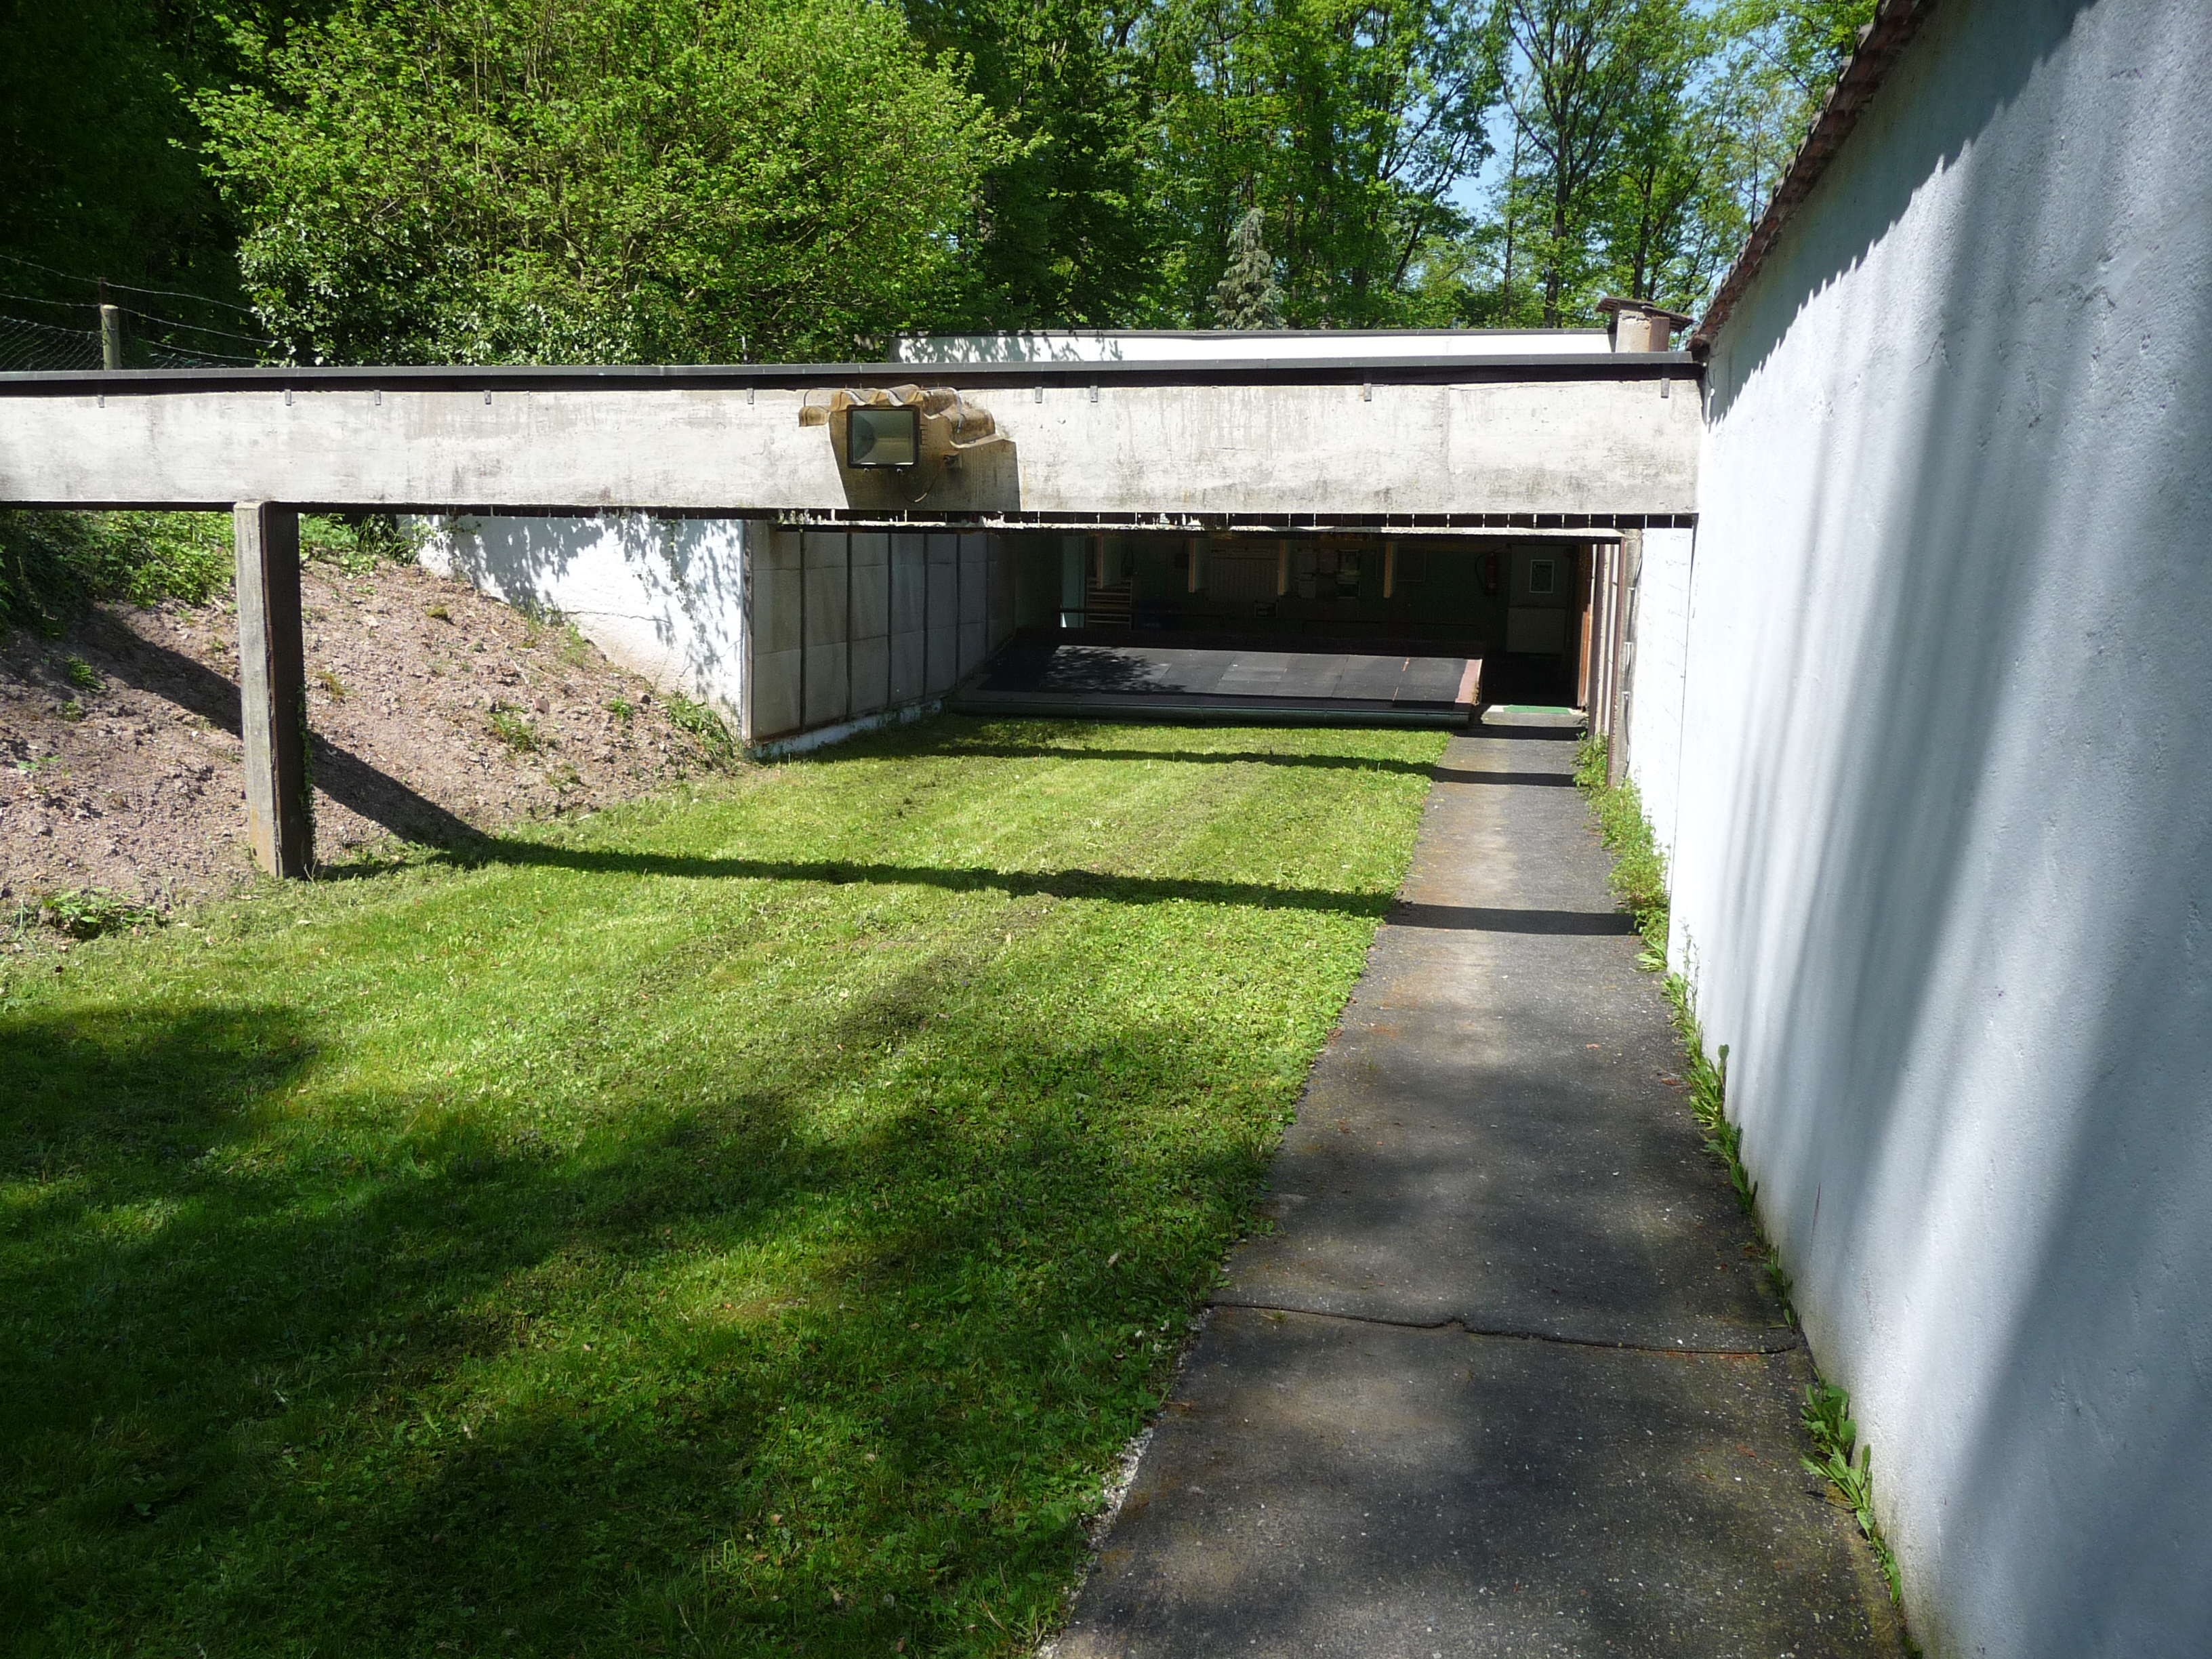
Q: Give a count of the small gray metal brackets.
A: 9